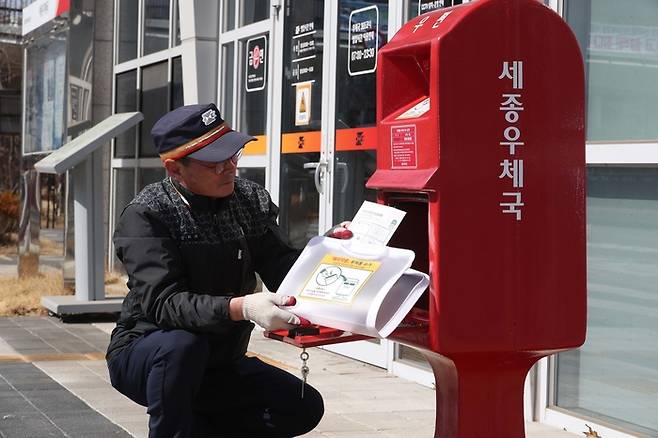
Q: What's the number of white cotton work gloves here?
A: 2